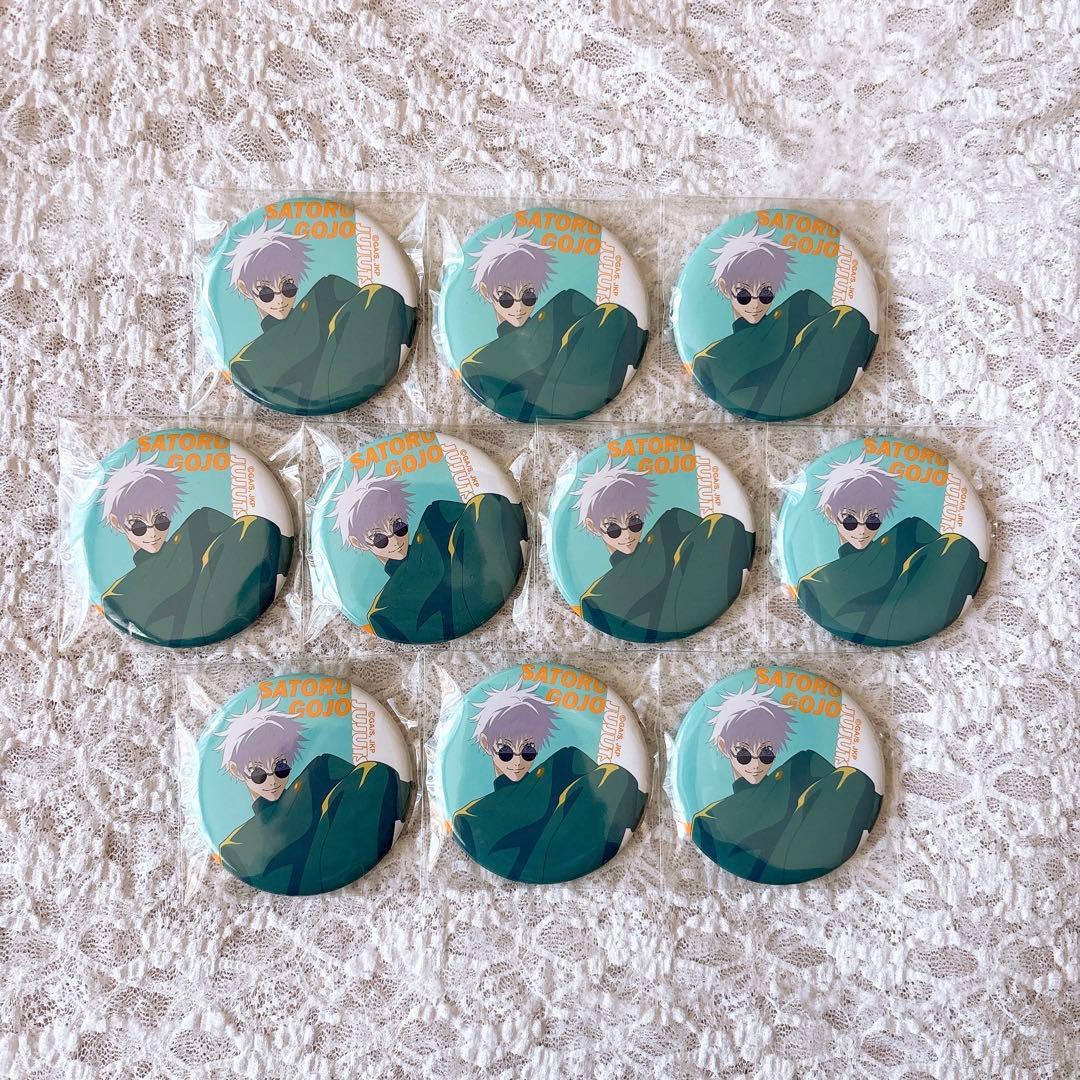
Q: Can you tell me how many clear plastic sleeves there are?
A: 10